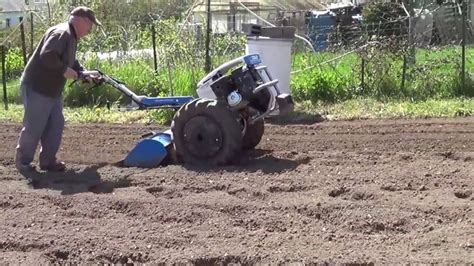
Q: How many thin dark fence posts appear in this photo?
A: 8